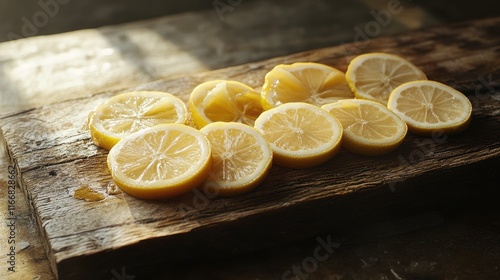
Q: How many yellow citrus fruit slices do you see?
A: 9